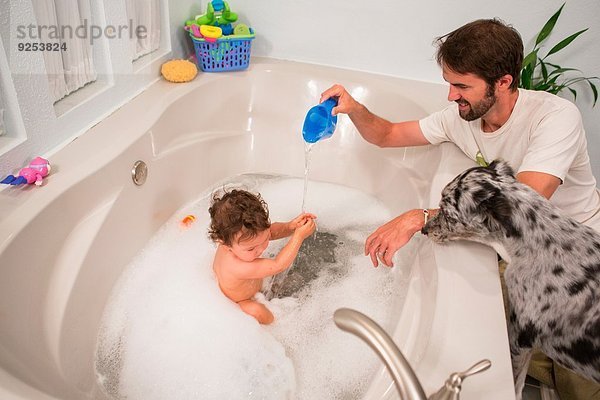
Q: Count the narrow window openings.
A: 3